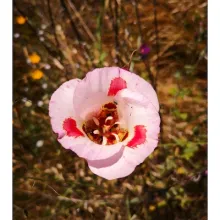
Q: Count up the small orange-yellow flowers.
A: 3